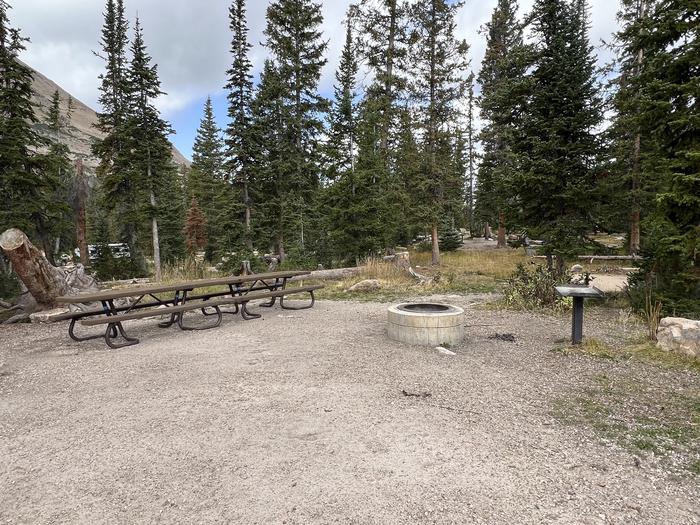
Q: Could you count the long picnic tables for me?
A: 2